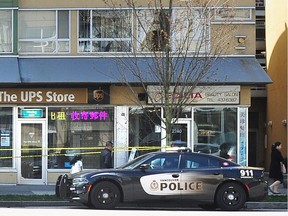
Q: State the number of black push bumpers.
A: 1